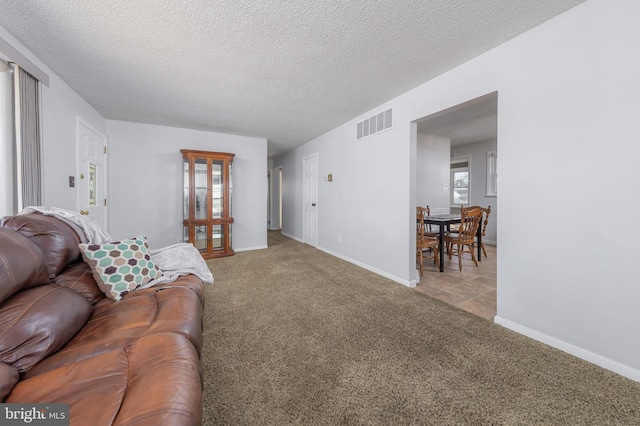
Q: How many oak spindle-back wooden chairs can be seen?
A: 4